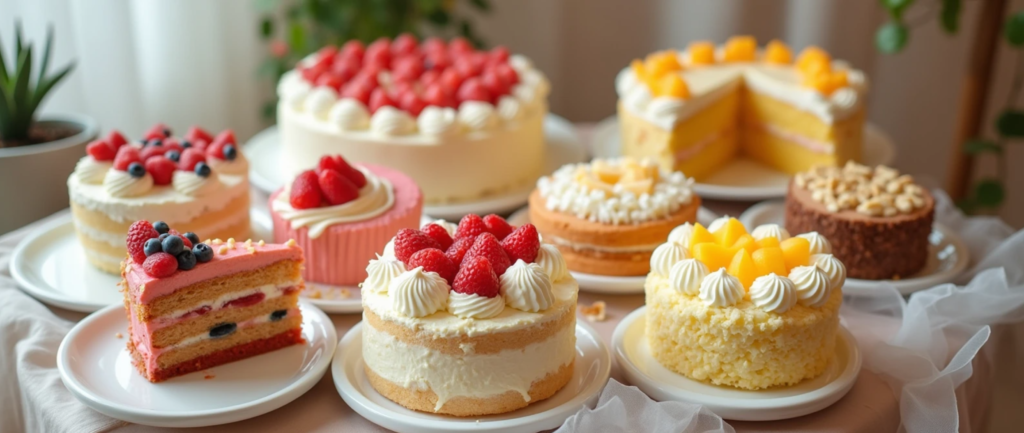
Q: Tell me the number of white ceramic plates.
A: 9